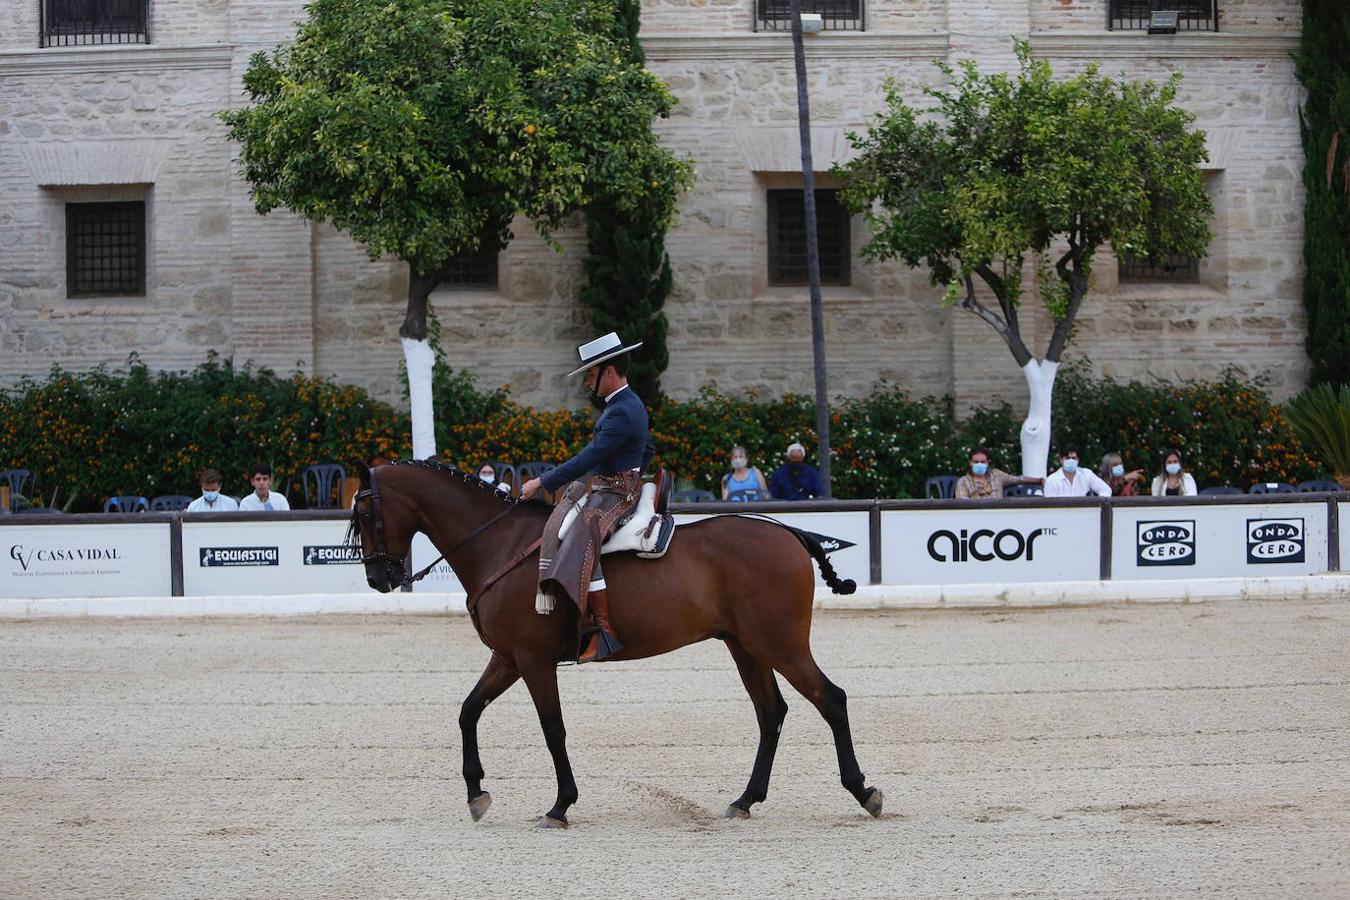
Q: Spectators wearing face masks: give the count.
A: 7